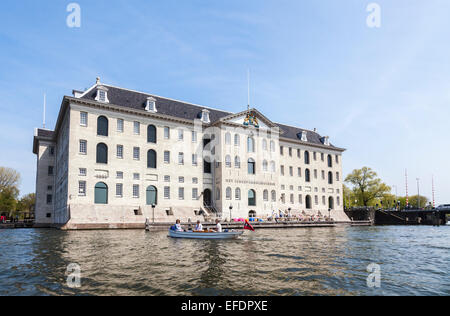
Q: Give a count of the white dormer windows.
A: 5